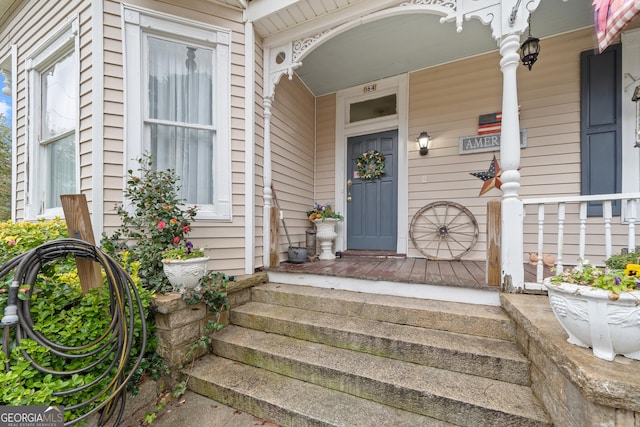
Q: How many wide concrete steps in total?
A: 4